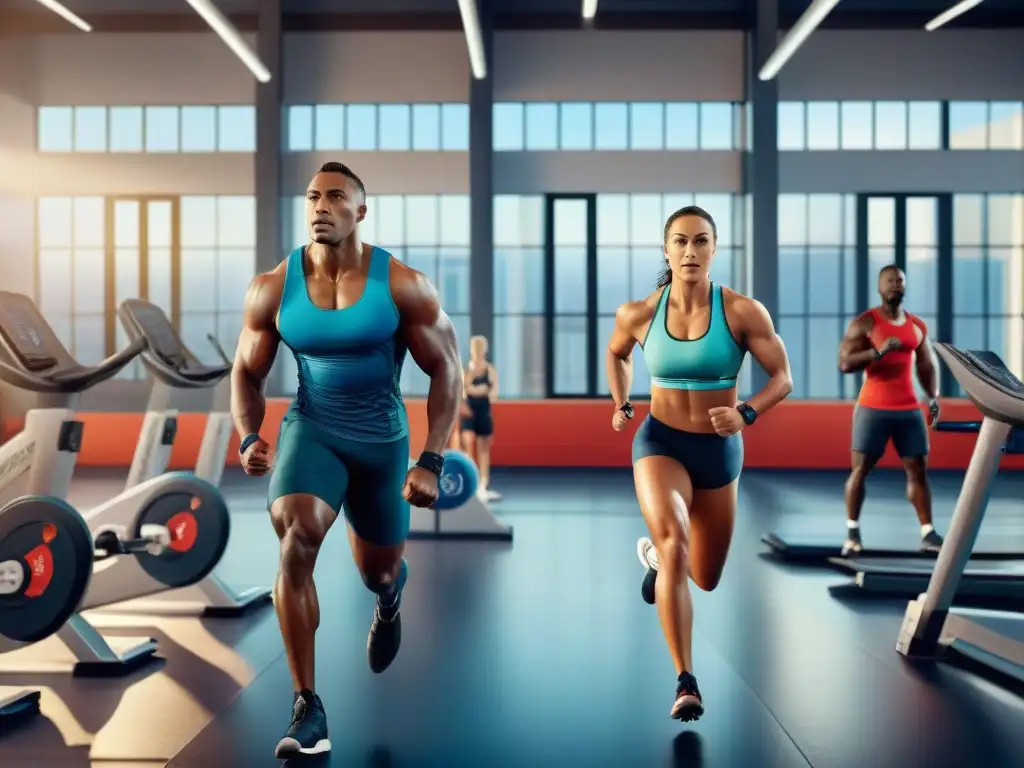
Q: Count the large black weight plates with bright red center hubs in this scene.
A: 2